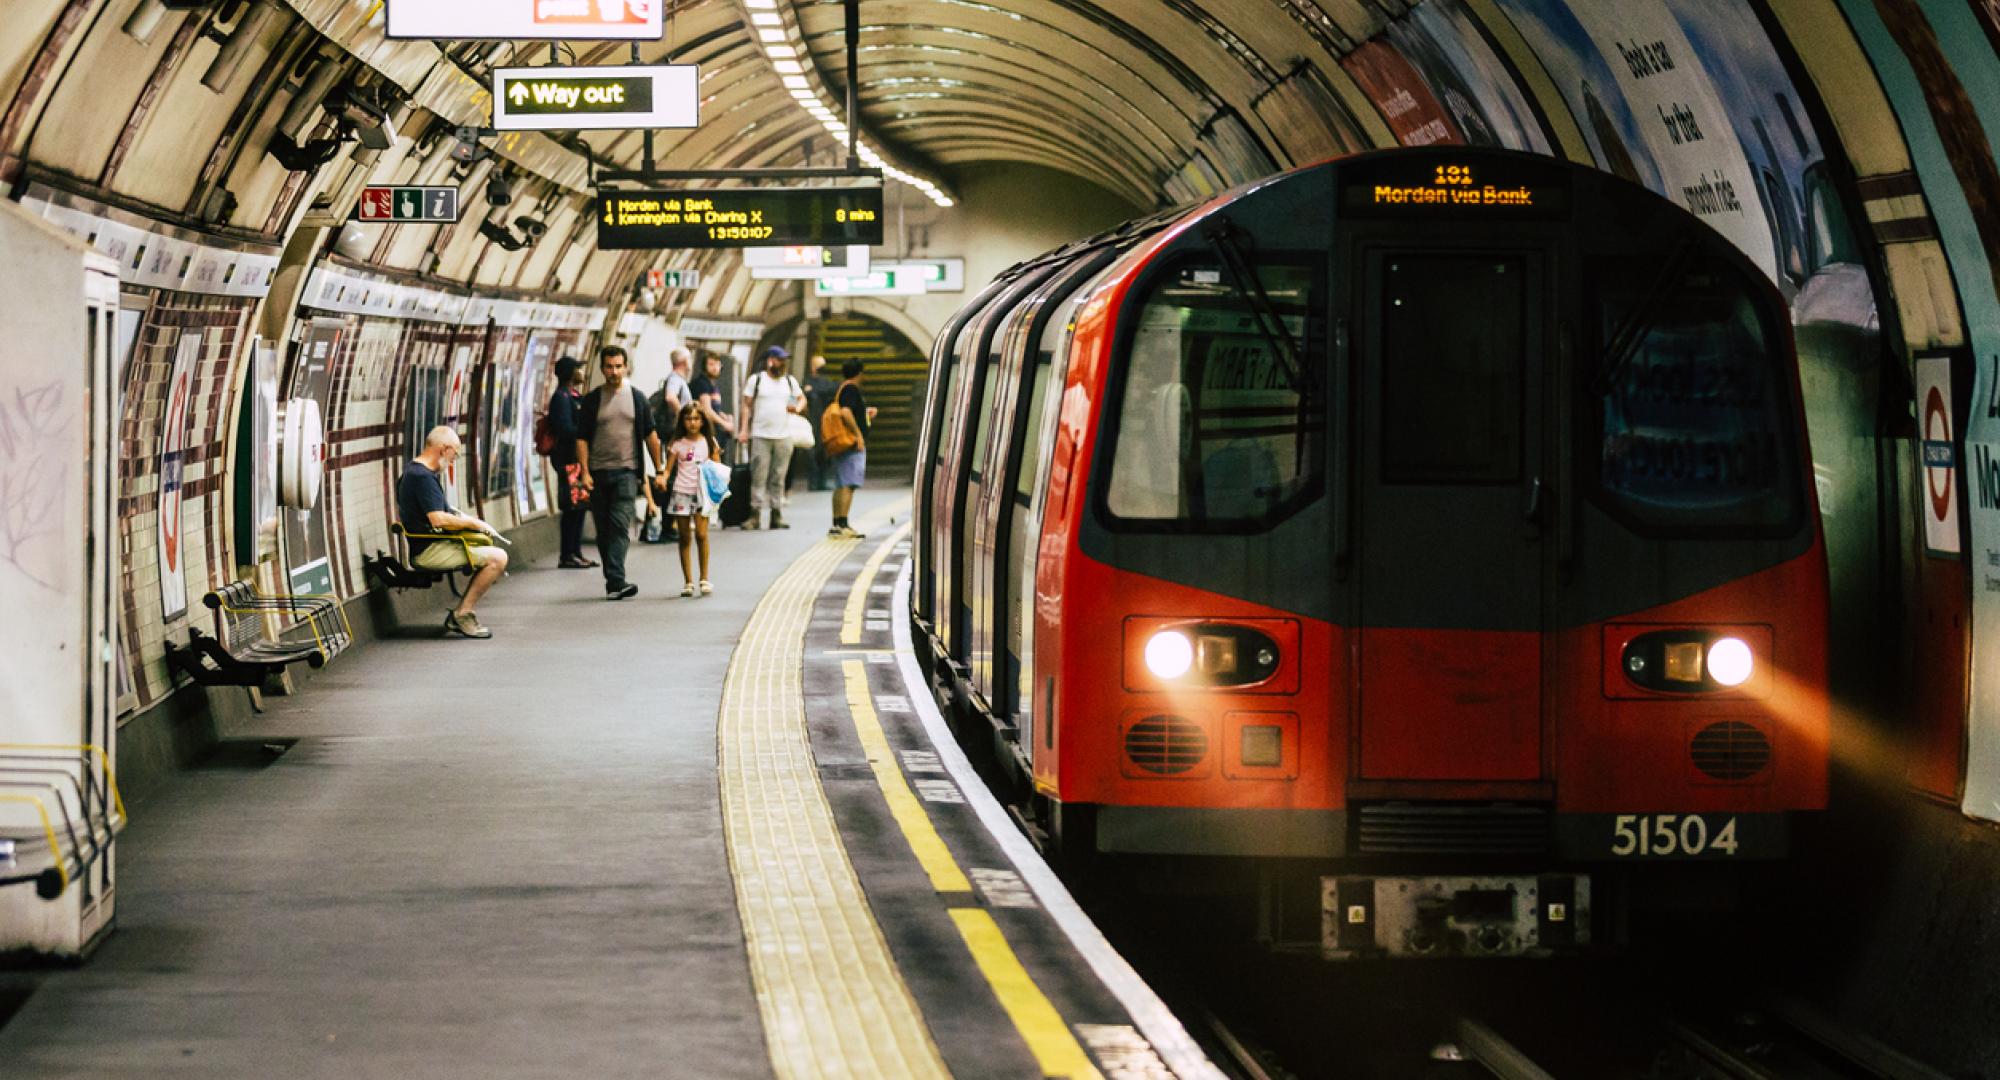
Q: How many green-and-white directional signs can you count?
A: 2